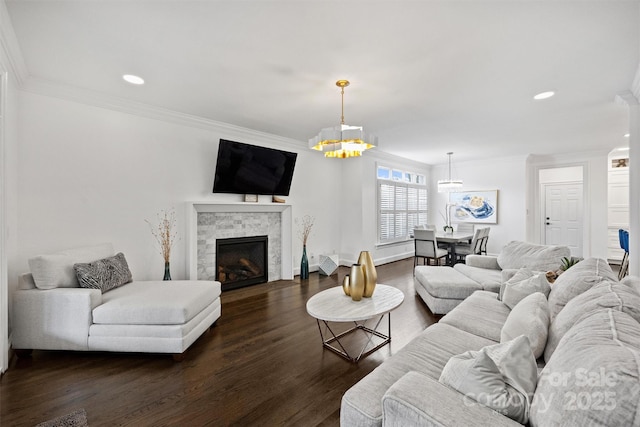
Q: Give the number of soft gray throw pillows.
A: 3